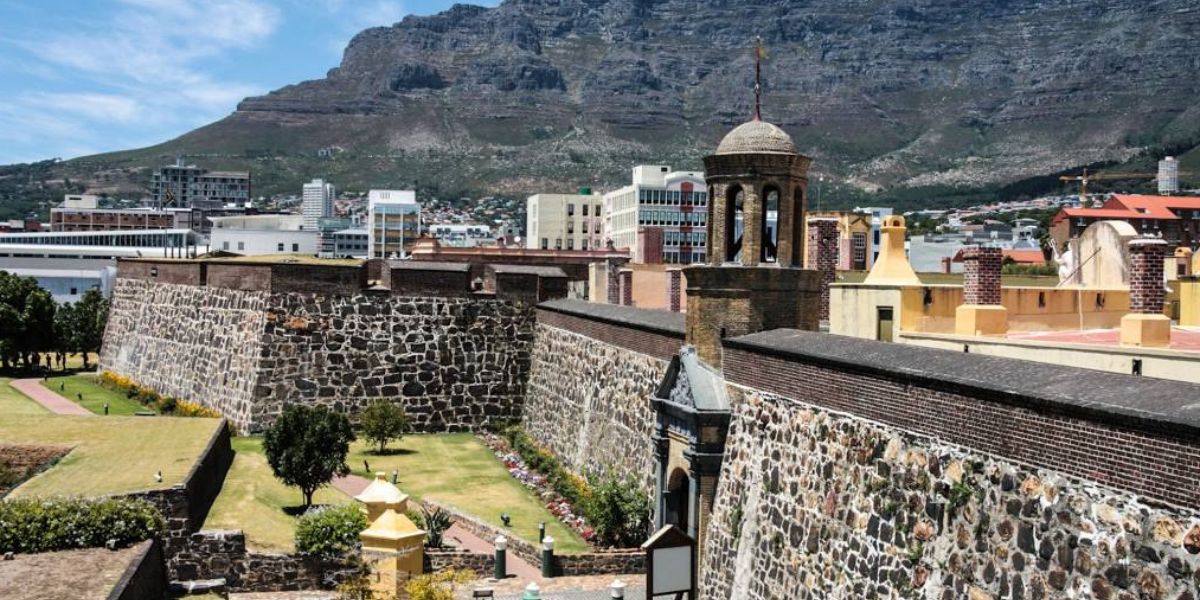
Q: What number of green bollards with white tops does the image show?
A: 4